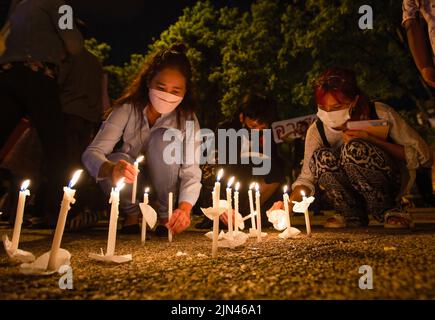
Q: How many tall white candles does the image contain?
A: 13